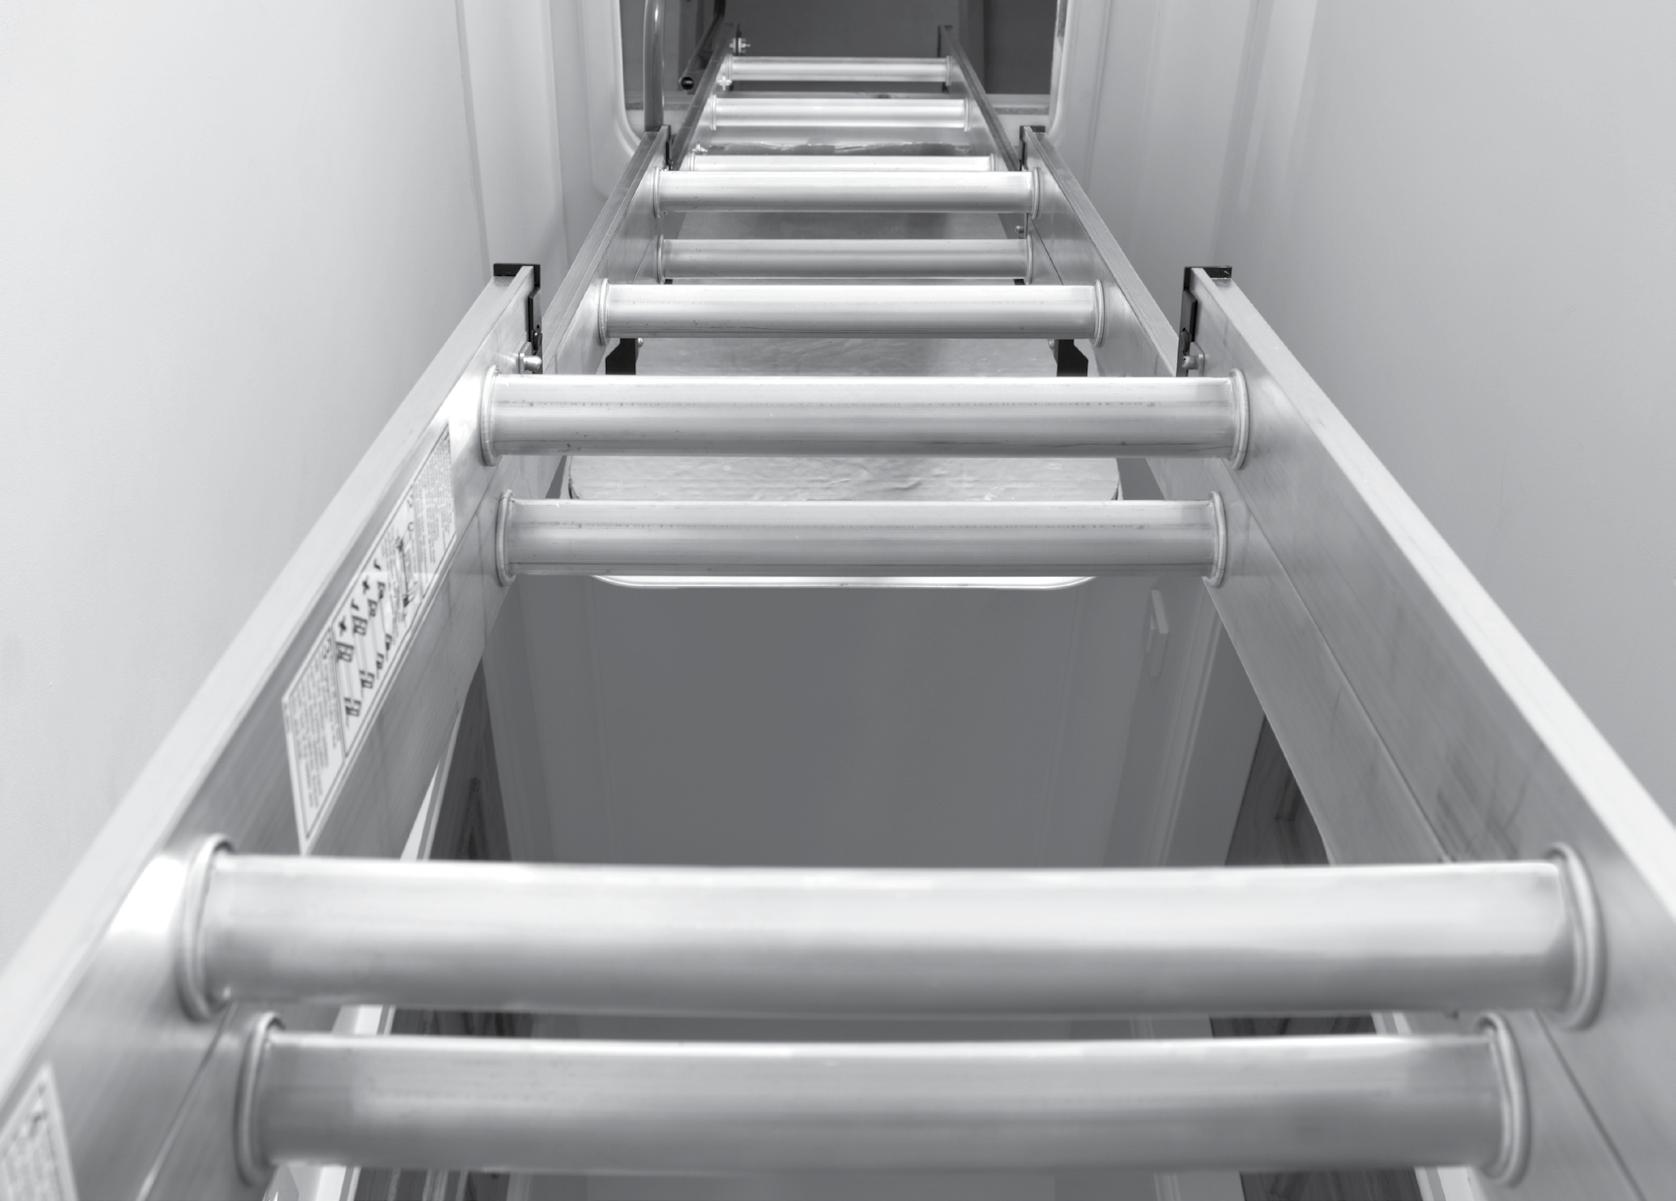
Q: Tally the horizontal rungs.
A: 10